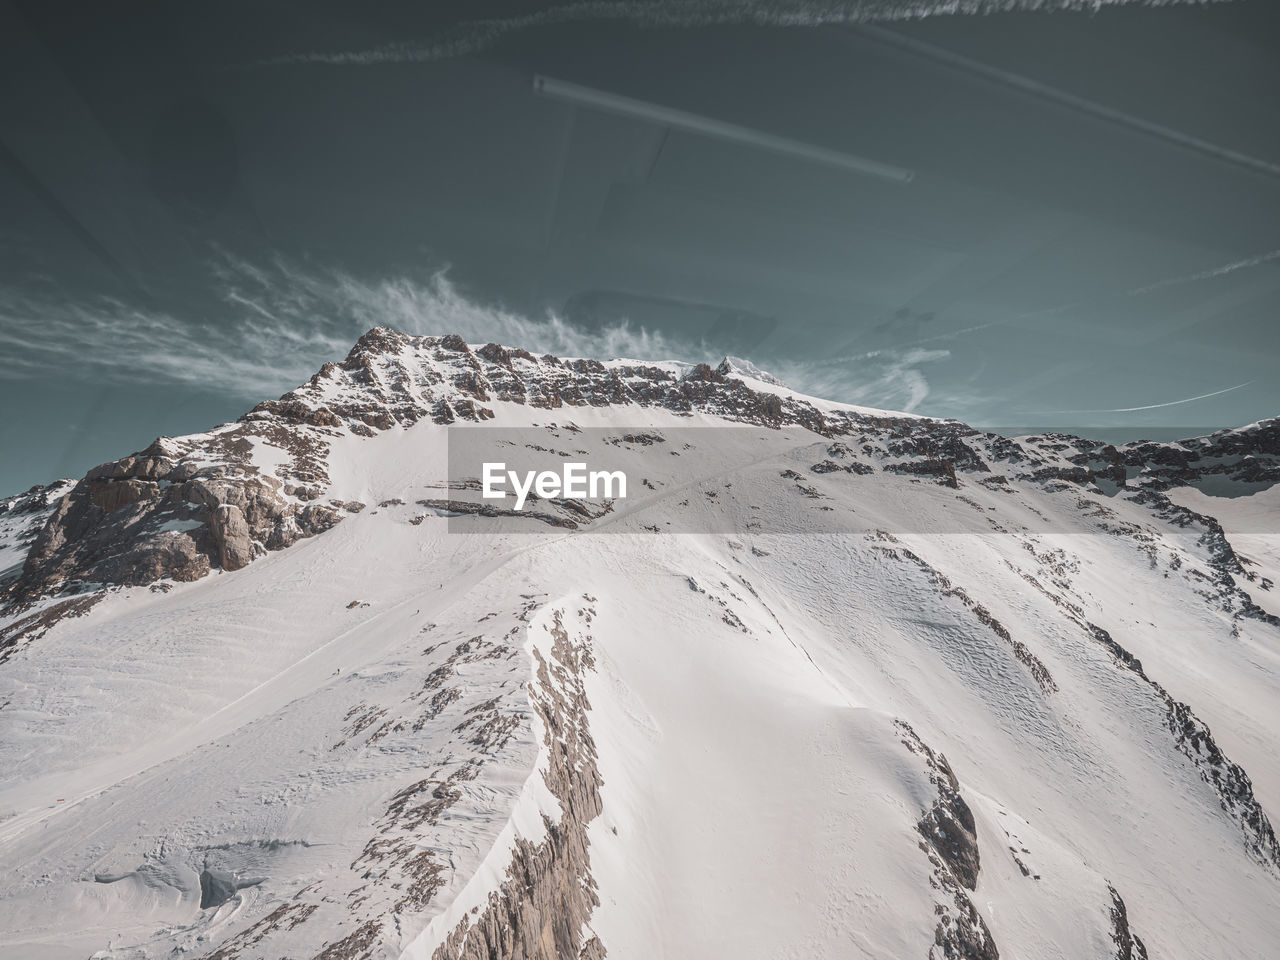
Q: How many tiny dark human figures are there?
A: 3